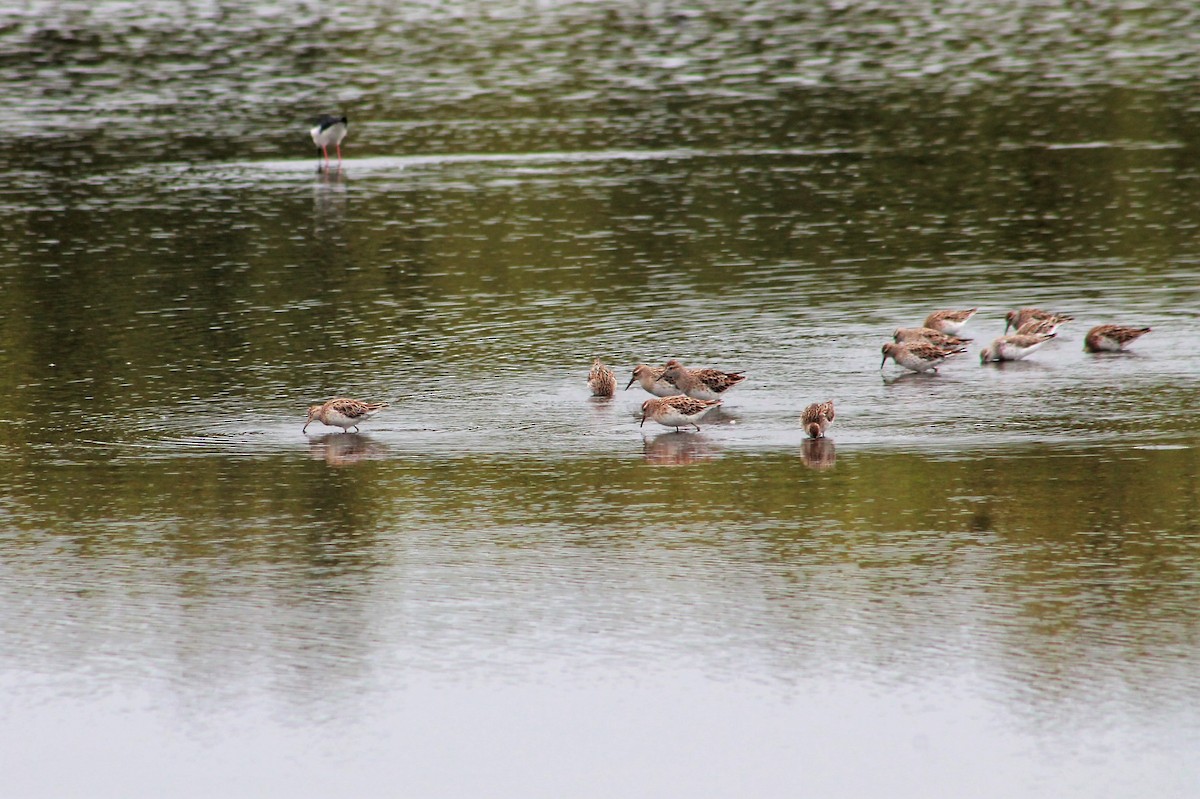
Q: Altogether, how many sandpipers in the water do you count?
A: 13